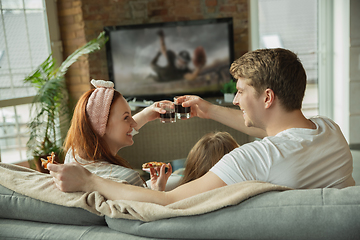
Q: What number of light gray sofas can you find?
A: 1